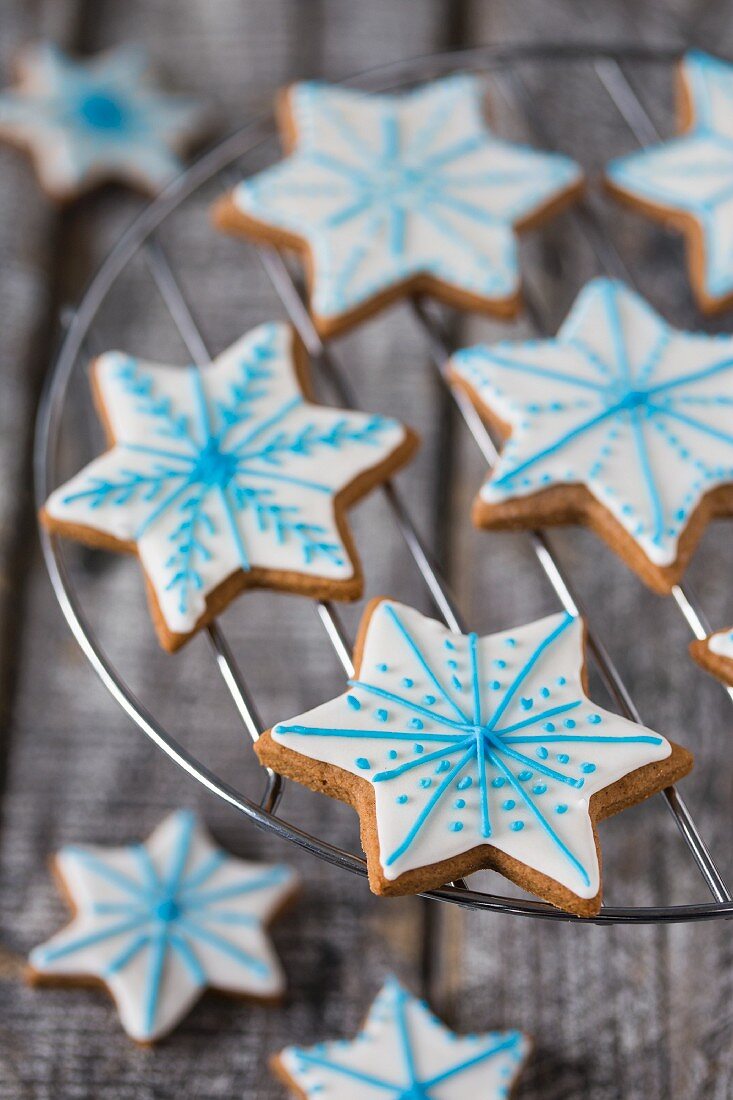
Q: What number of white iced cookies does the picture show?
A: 9